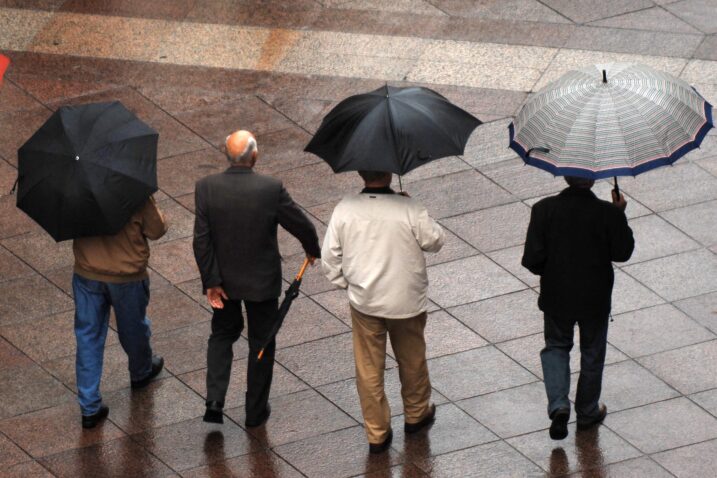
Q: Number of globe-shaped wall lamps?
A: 0